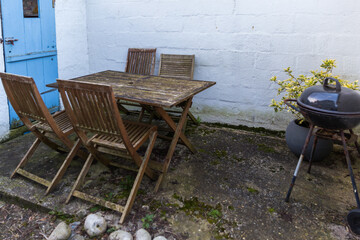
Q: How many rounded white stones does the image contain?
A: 5